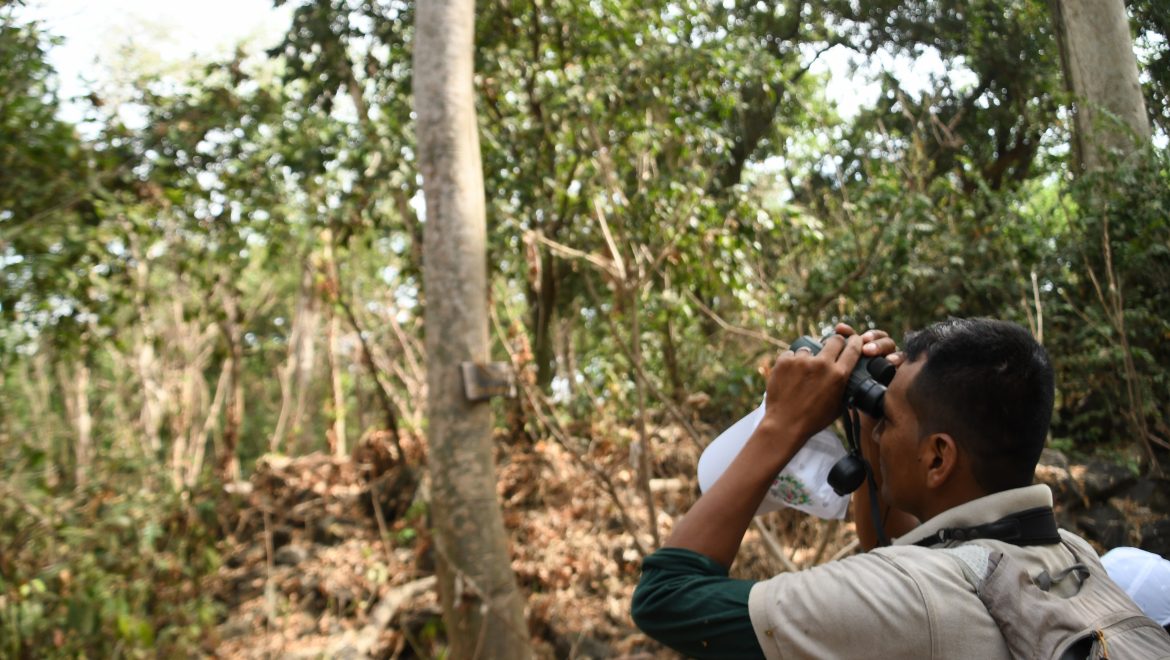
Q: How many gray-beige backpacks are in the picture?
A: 1